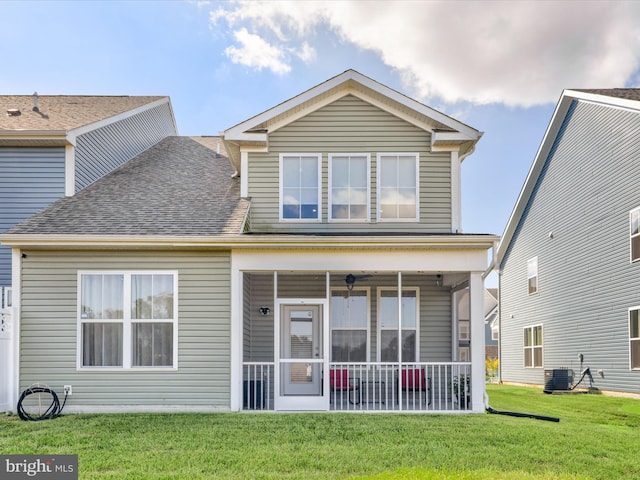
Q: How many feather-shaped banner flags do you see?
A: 0